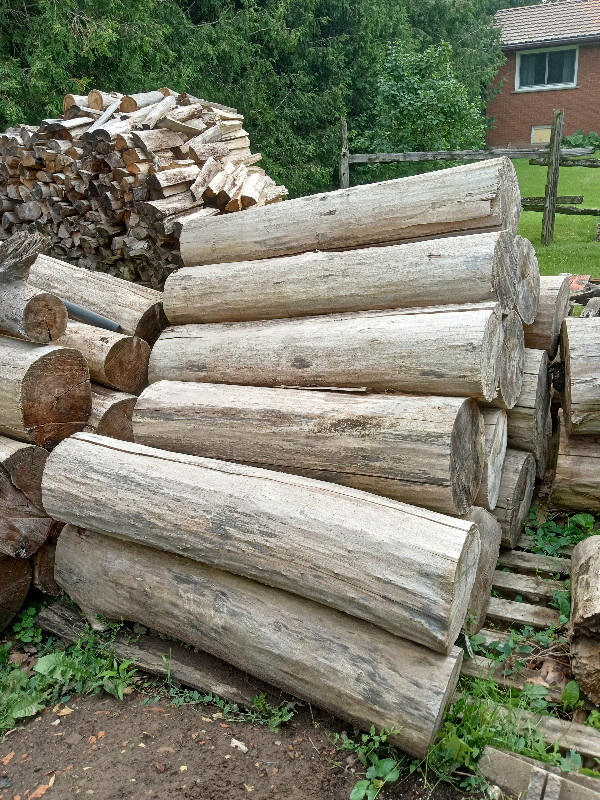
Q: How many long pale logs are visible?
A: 6